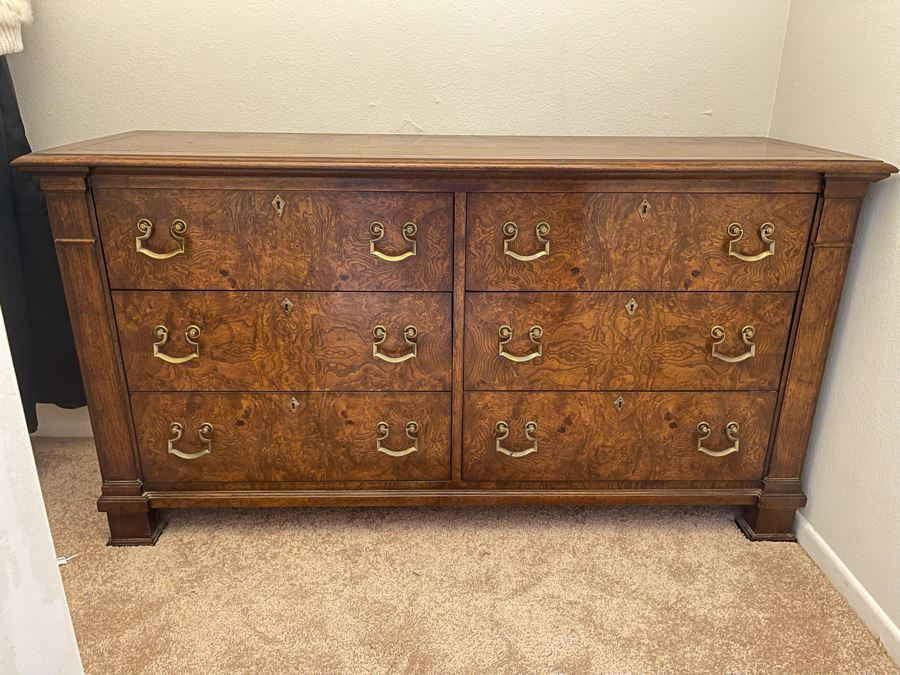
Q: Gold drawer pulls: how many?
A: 12